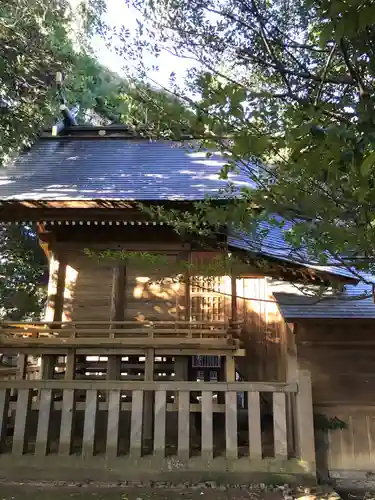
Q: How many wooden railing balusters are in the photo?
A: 13